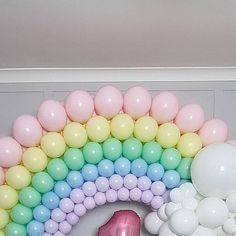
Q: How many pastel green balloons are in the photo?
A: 12